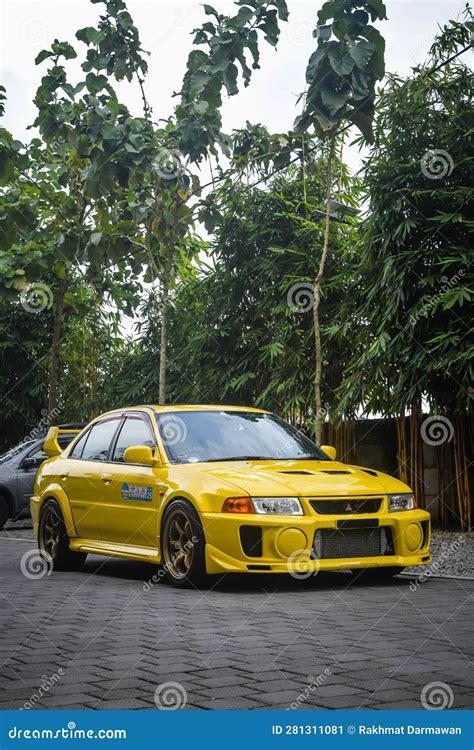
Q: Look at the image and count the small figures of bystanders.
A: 0